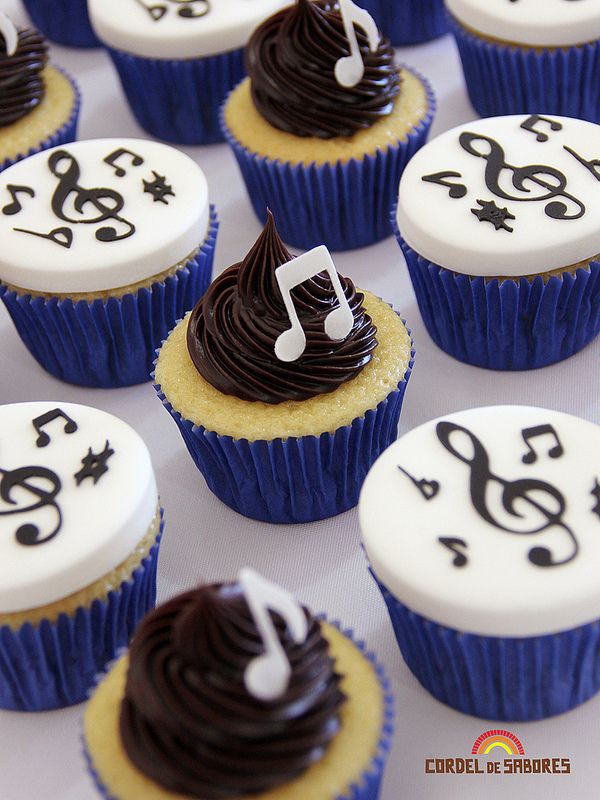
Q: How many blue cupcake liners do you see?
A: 12